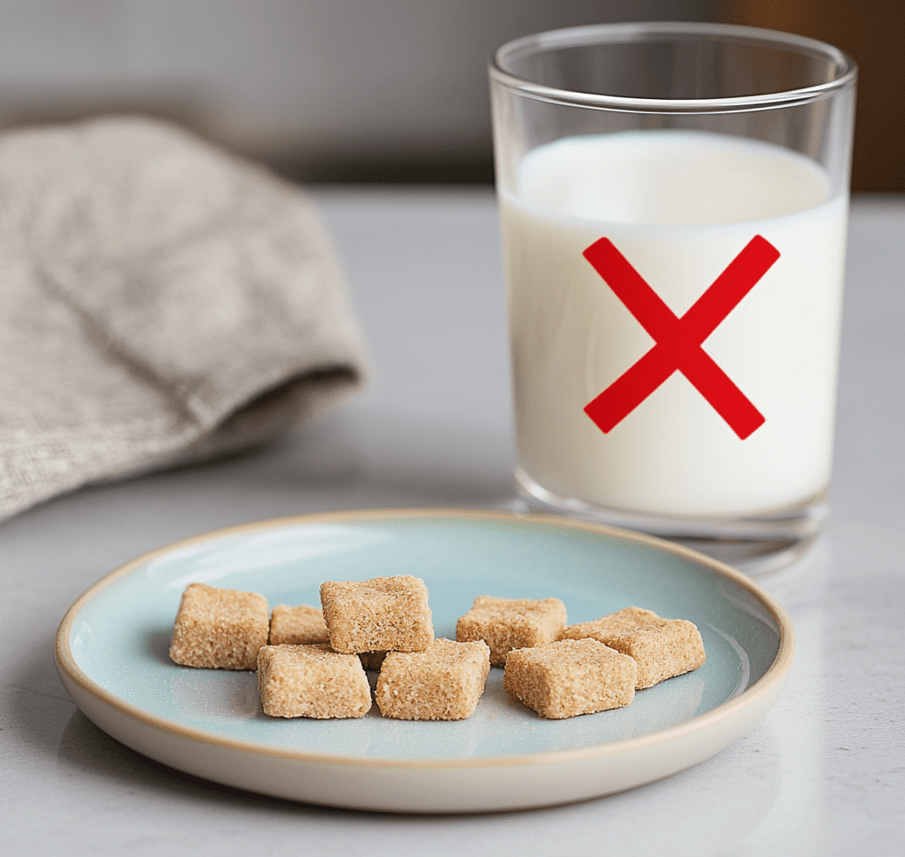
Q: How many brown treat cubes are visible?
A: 8